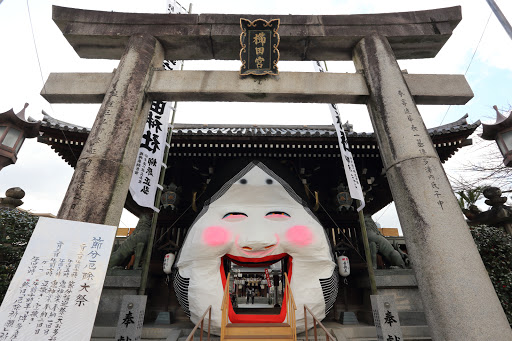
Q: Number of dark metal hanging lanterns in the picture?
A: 2